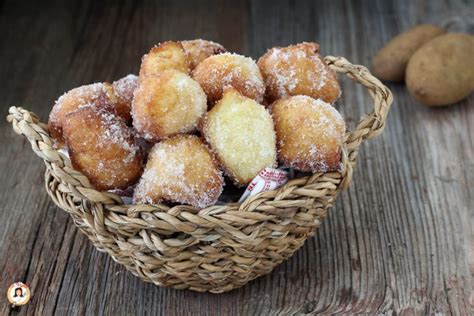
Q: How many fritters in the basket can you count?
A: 11